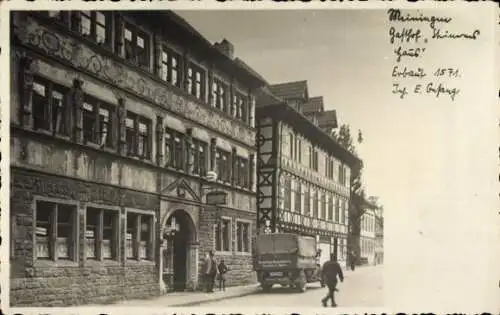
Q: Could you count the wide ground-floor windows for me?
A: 3